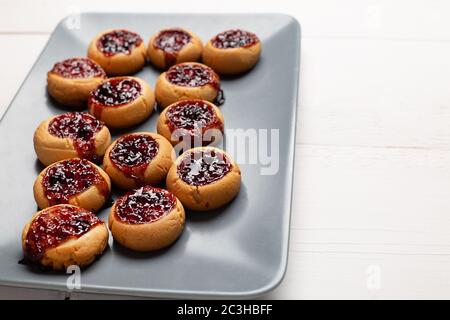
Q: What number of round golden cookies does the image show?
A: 13